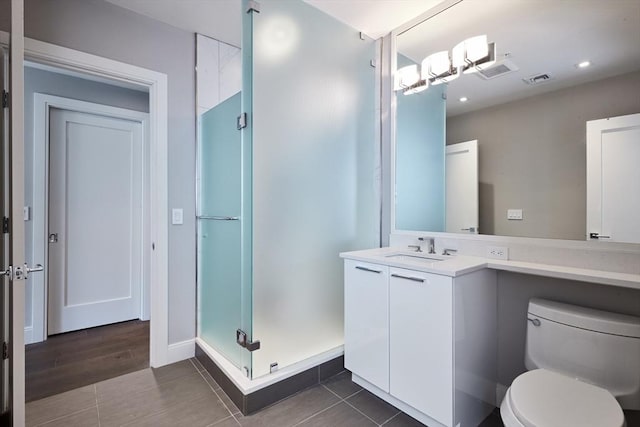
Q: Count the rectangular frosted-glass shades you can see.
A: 3